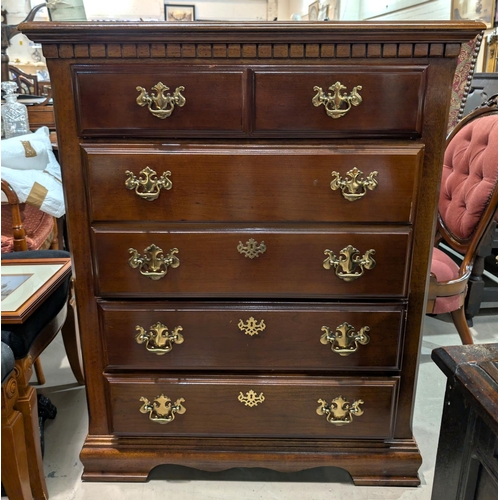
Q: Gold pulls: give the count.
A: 10